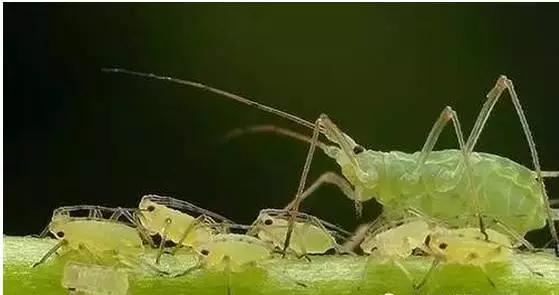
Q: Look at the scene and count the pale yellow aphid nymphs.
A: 6